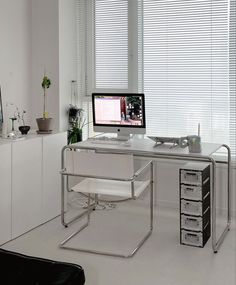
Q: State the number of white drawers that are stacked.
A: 5